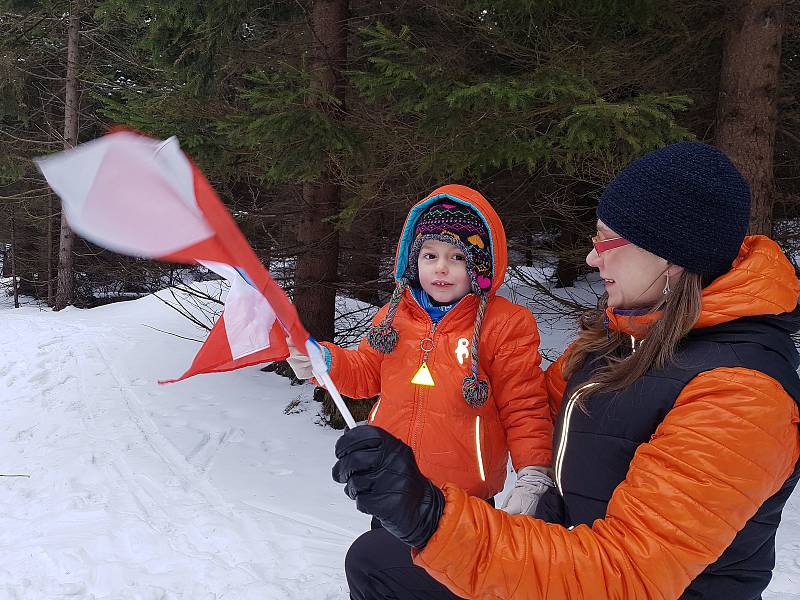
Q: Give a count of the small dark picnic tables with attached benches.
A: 0